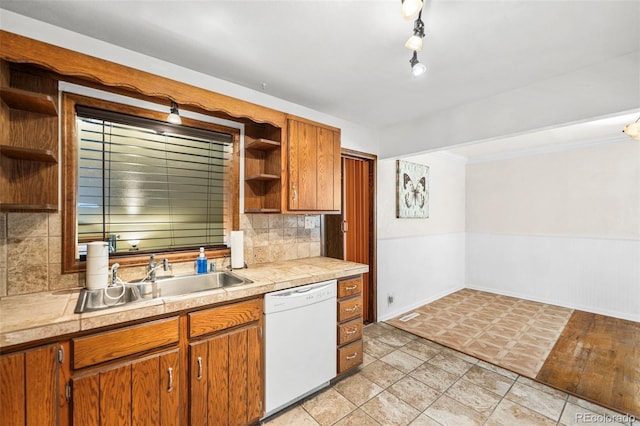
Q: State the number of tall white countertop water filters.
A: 1